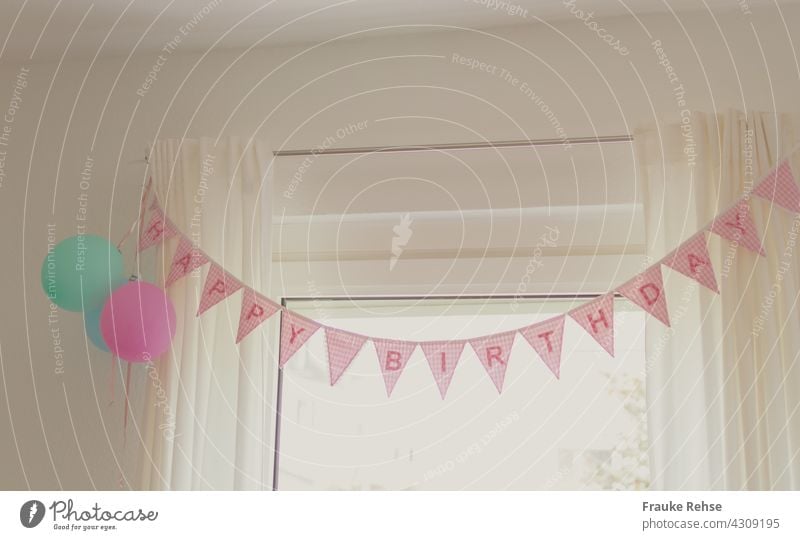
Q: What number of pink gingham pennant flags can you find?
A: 15